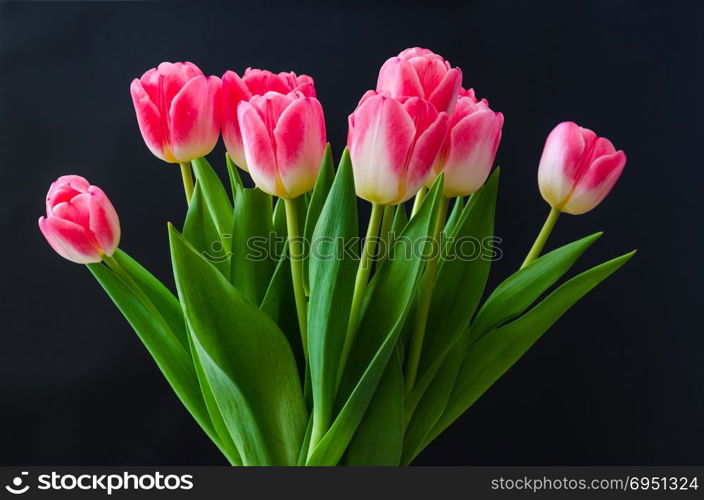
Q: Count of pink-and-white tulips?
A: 8